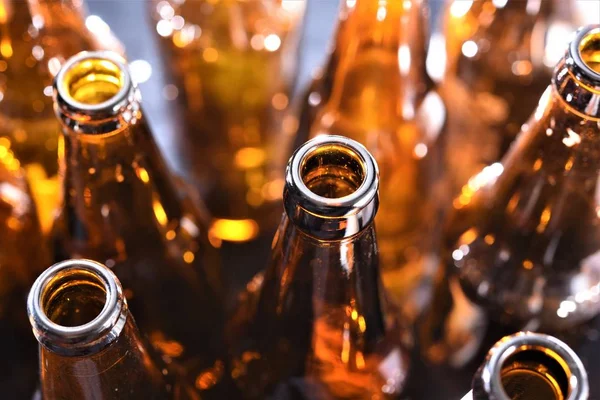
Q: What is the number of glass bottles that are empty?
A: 5